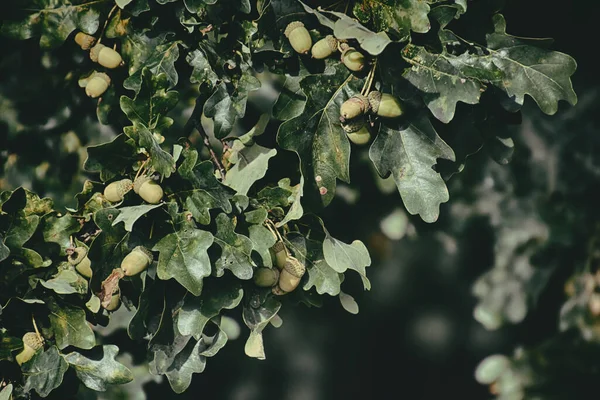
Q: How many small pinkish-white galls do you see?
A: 2